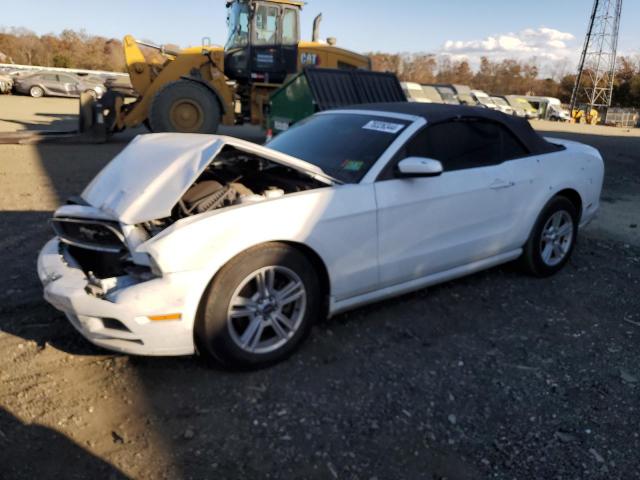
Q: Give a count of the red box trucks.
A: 0